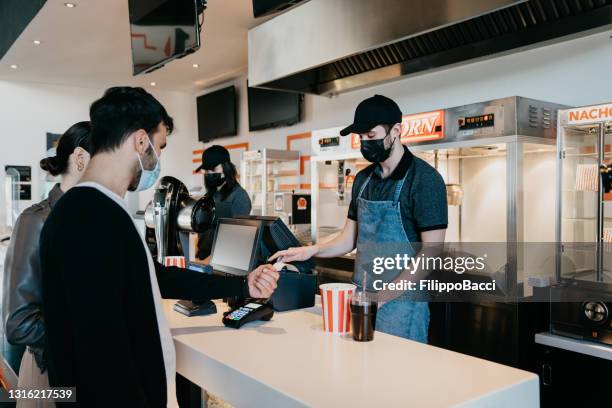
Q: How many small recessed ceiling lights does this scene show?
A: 5